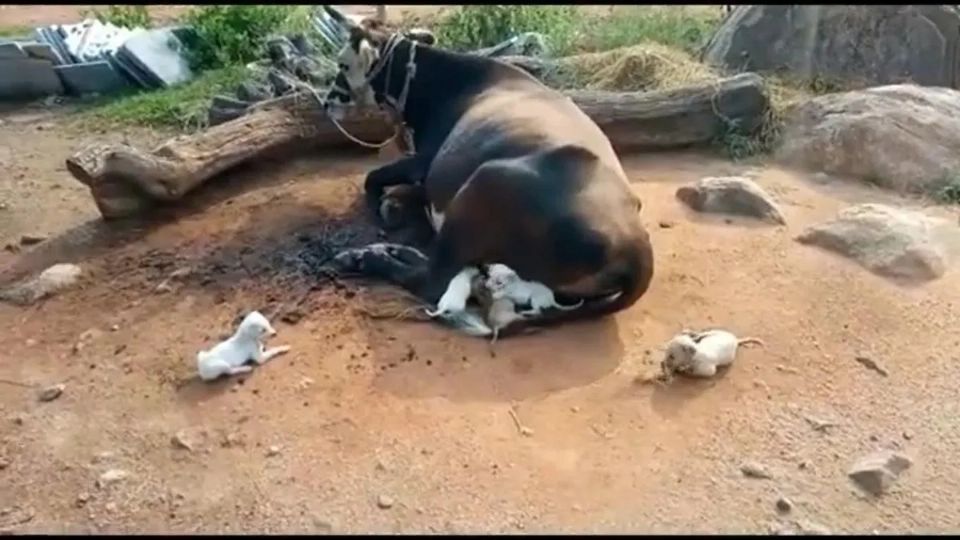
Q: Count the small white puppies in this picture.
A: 5